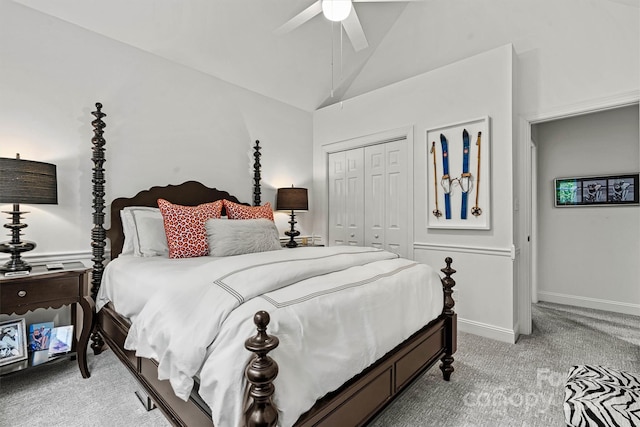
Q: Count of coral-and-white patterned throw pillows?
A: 2